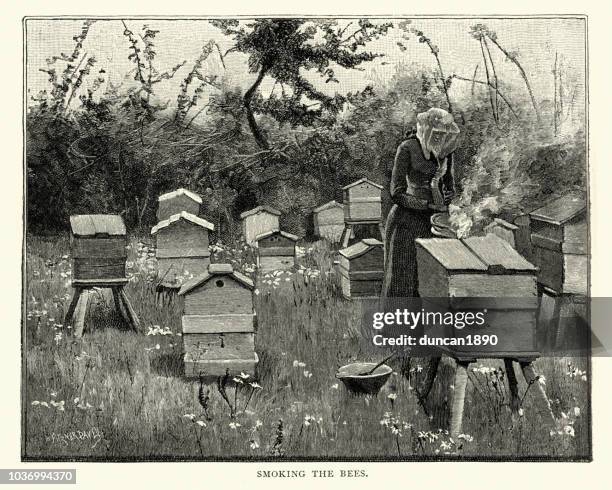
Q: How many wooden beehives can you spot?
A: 12